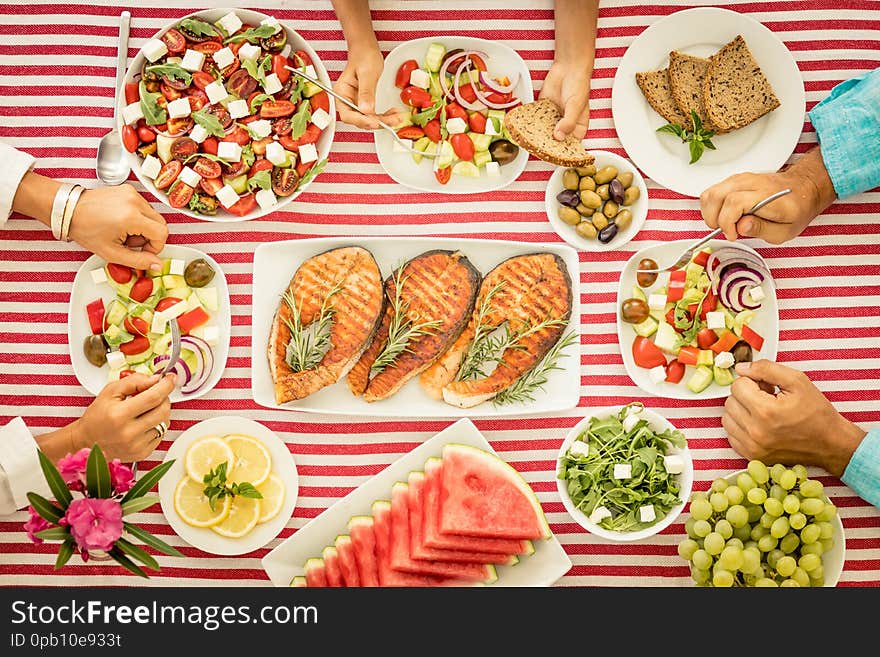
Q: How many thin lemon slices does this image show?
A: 5